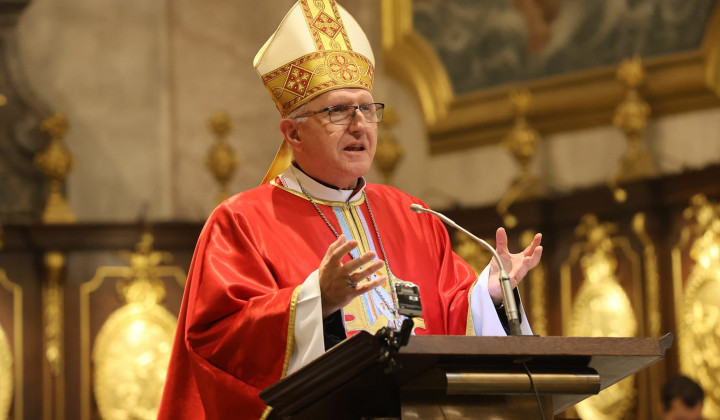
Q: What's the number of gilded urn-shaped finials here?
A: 5